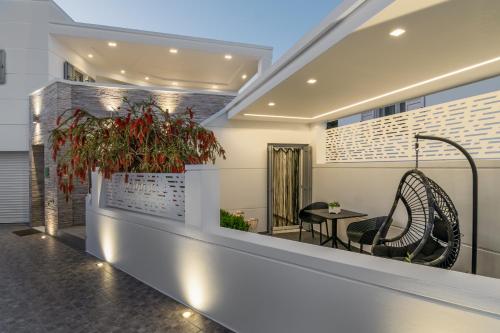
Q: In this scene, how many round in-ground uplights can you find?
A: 3